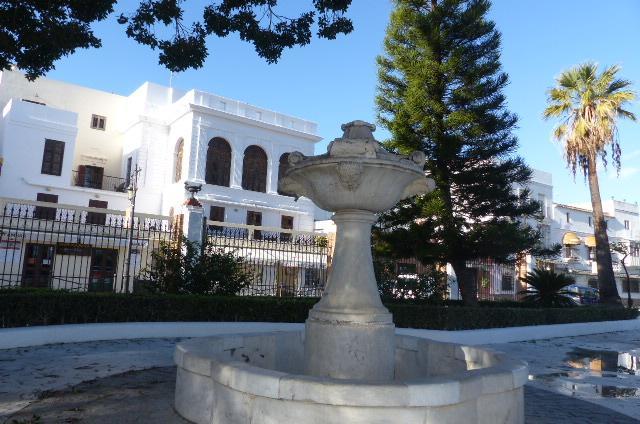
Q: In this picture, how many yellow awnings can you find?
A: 2